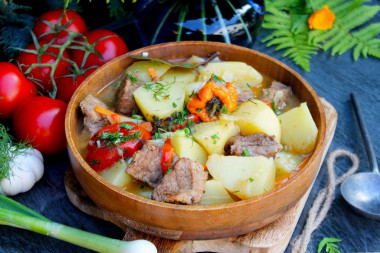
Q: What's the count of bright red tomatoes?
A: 6